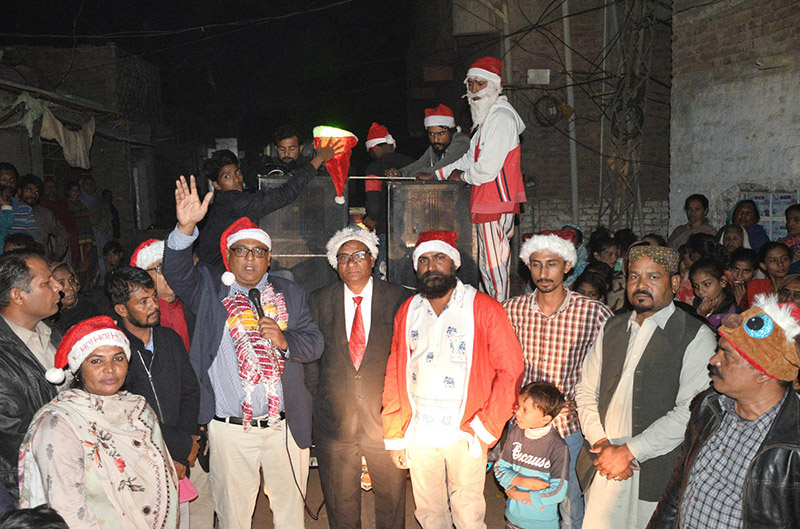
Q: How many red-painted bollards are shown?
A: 0